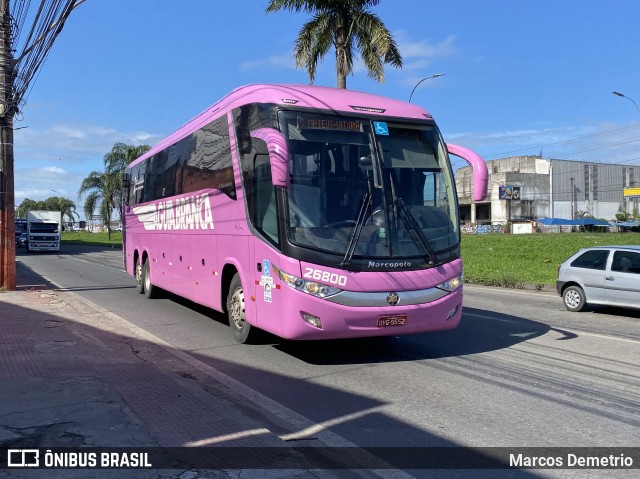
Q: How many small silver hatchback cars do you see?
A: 1